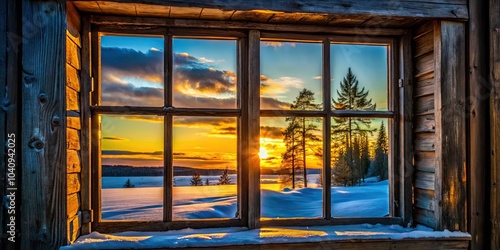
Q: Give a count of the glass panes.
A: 8